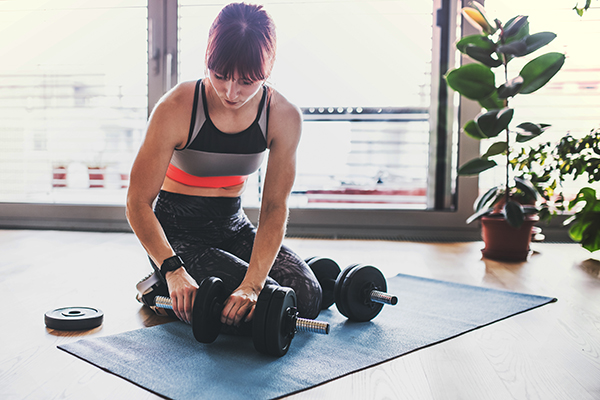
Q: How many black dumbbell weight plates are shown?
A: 8